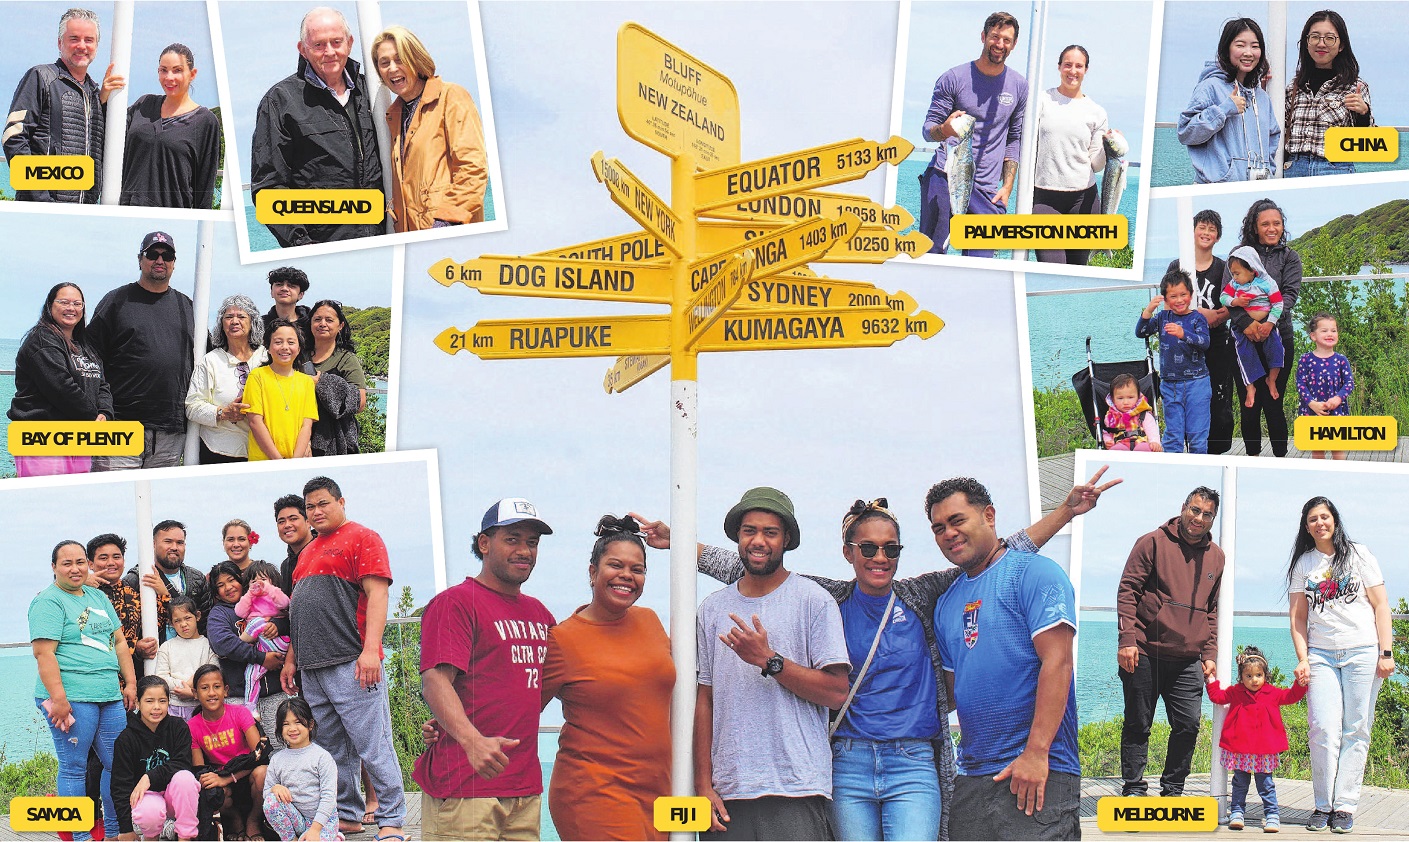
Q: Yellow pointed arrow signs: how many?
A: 13